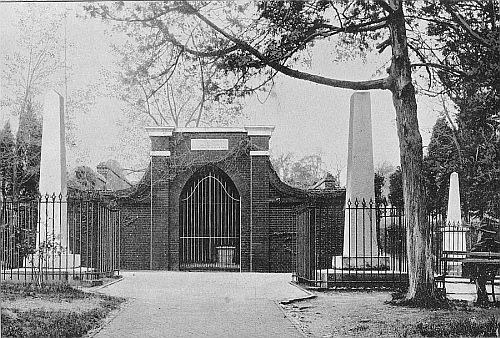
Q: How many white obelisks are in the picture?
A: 3